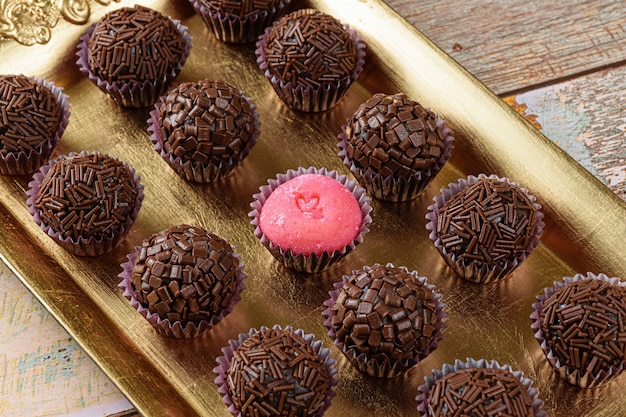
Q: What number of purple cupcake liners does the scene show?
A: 14